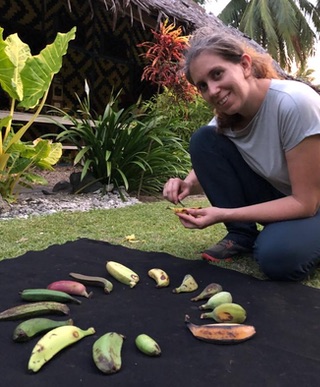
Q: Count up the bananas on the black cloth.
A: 15